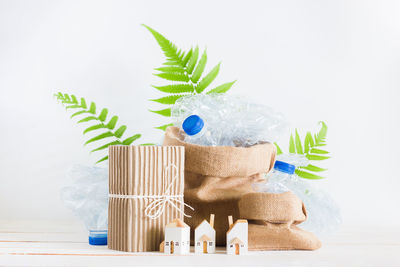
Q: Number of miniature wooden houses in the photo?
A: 3